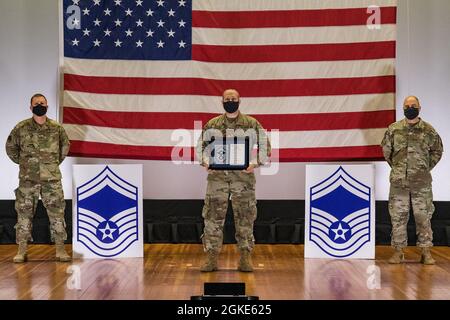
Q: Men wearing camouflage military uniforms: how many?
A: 3